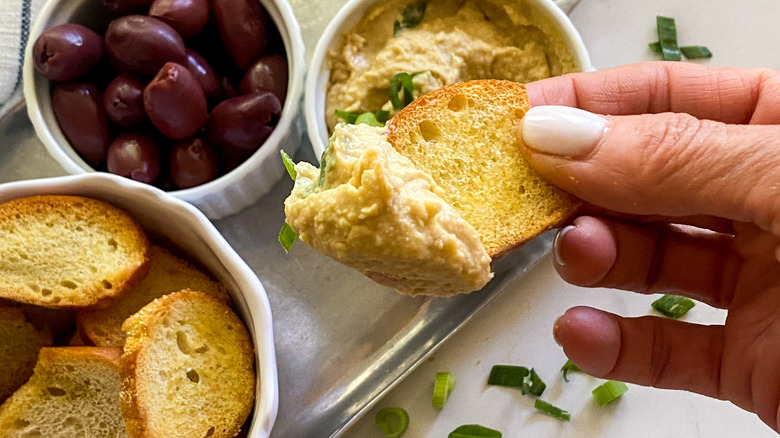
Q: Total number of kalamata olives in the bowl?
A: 13